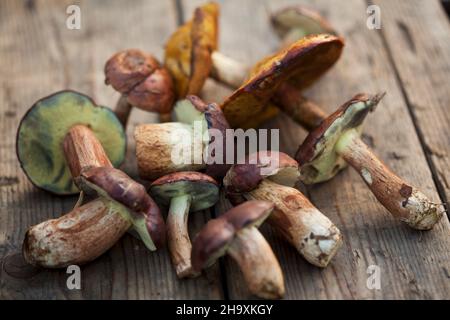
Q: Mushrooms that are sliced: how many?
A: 0